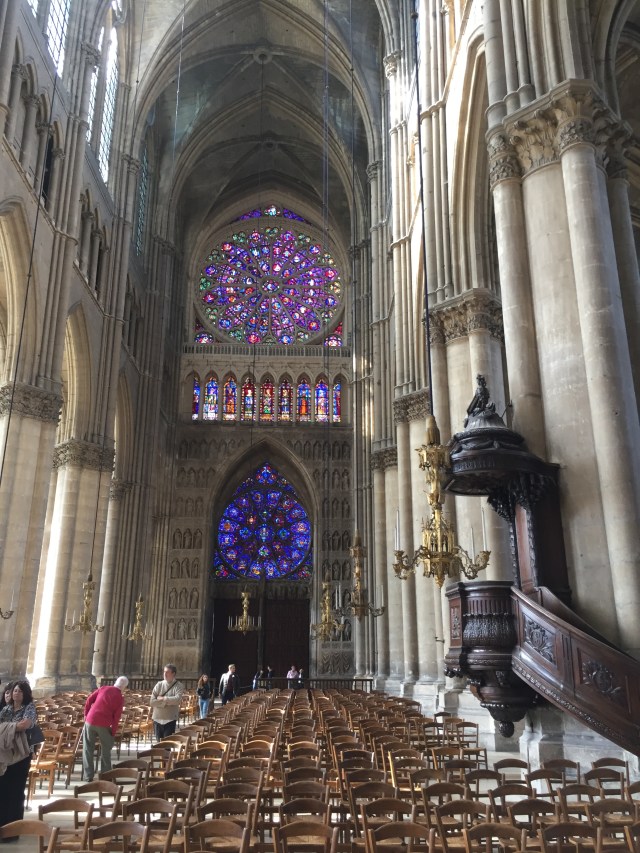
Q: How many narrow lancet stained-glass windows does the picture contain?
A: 9